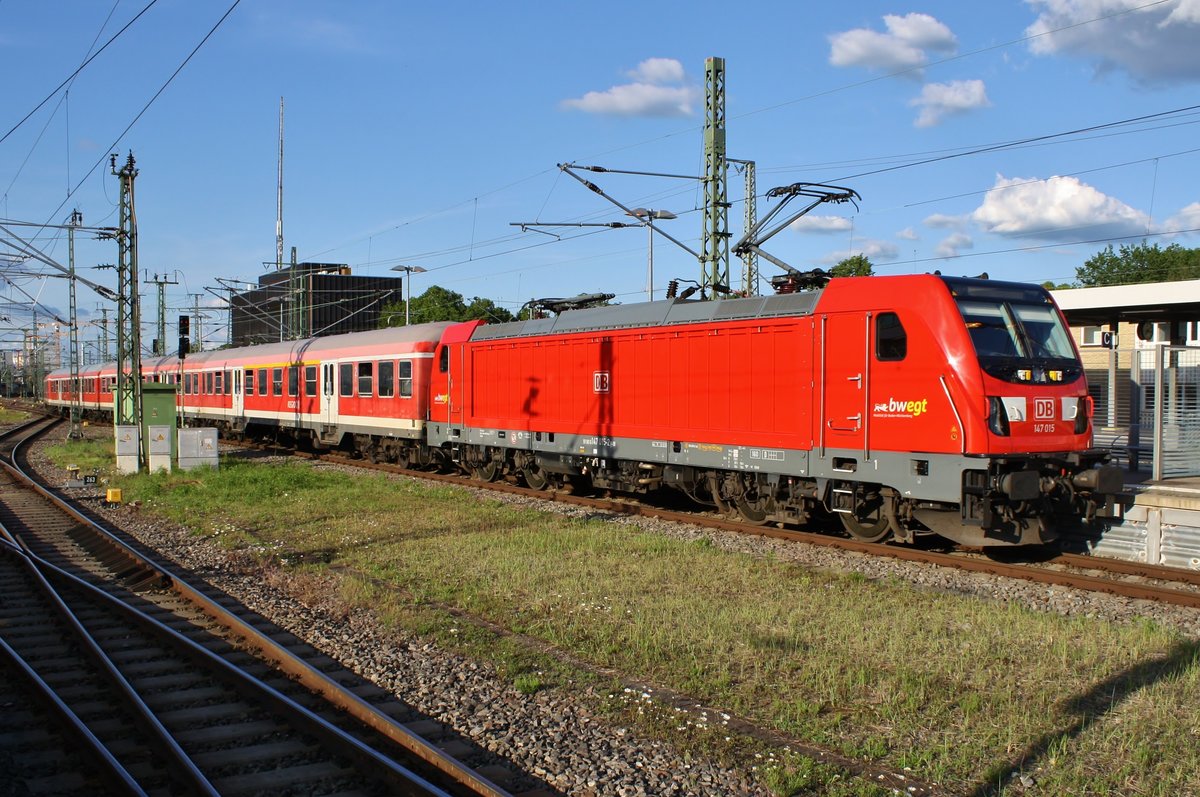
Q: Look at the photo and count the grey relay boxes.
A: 3